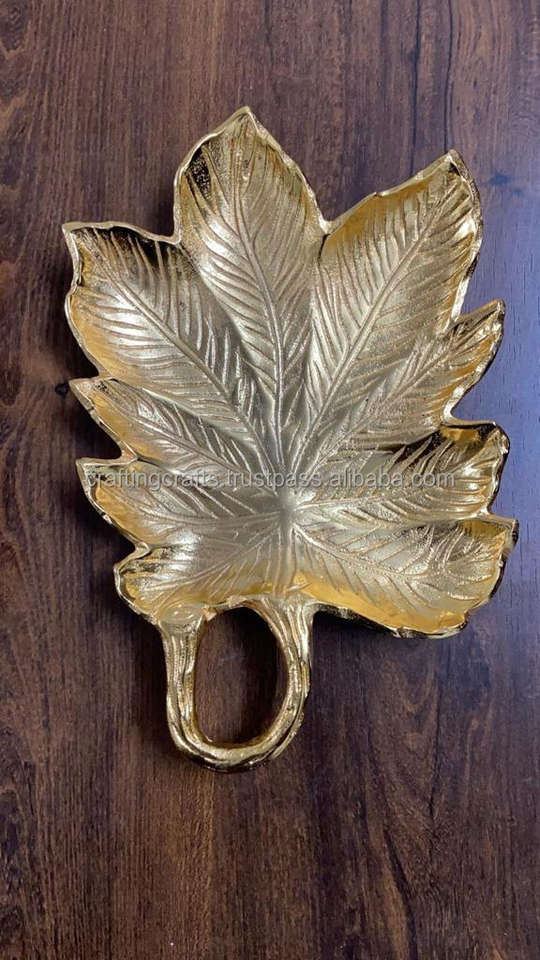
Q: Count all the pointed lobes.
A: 9